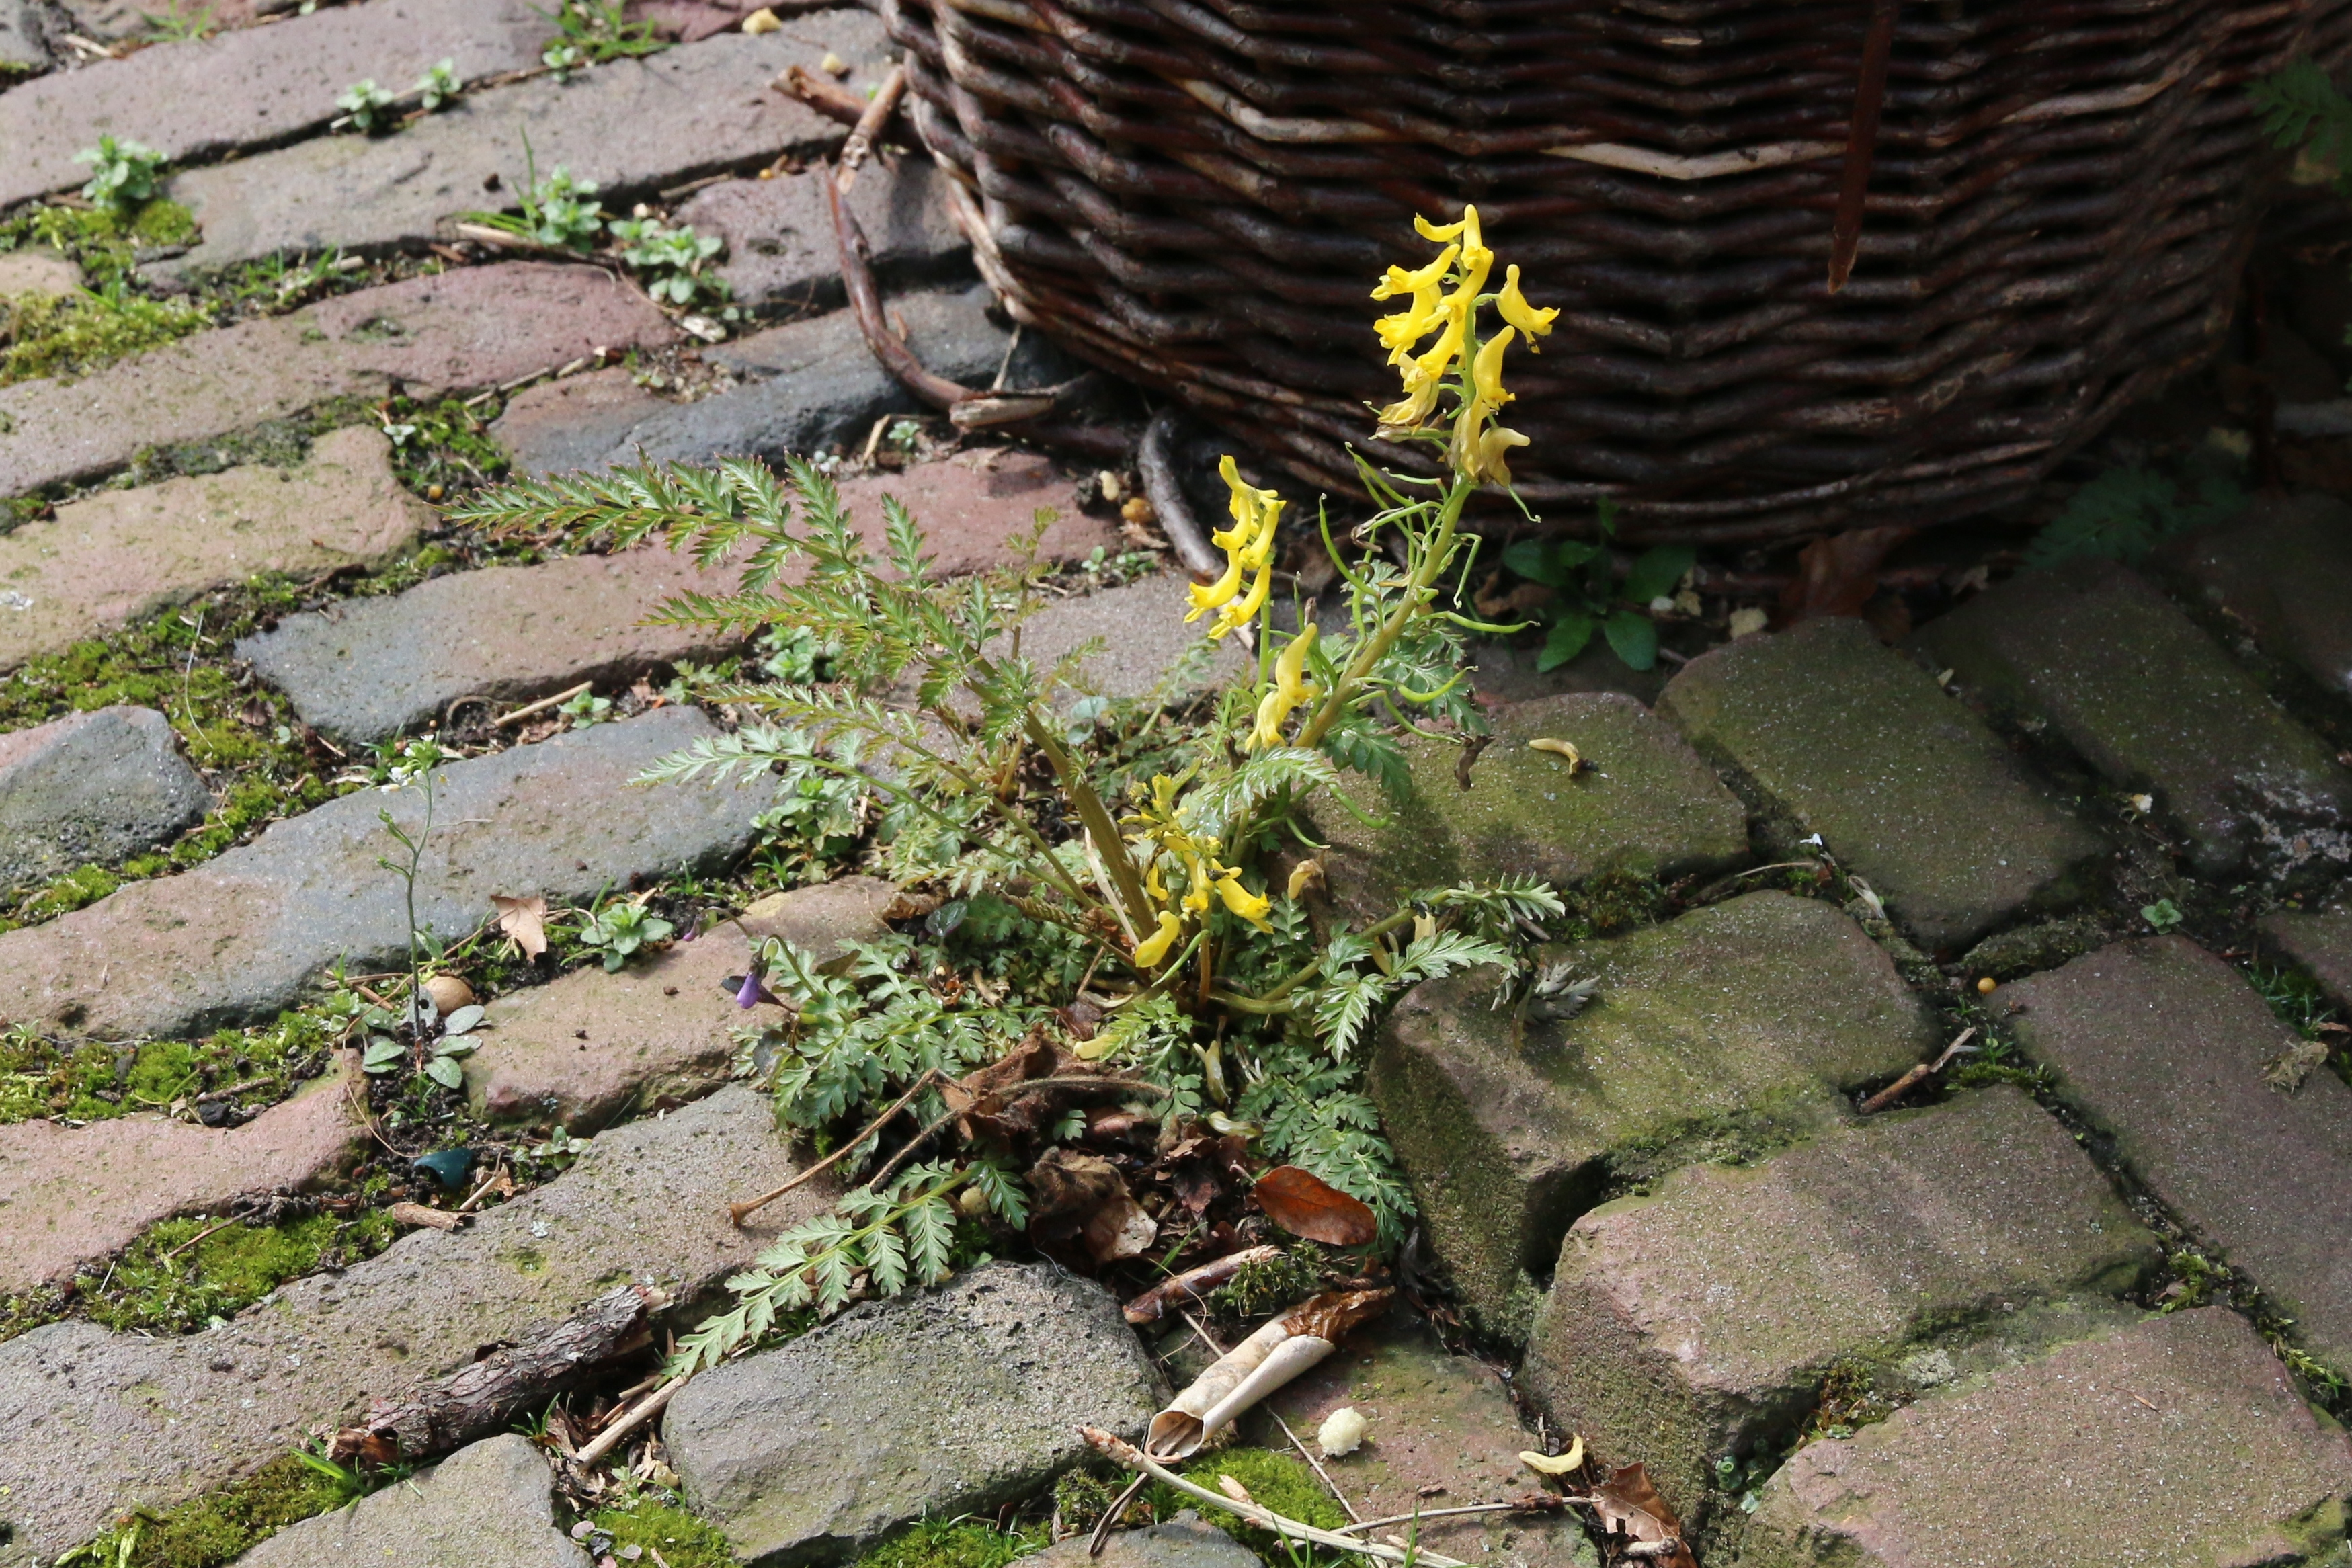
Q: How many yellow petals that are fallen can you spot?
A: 2